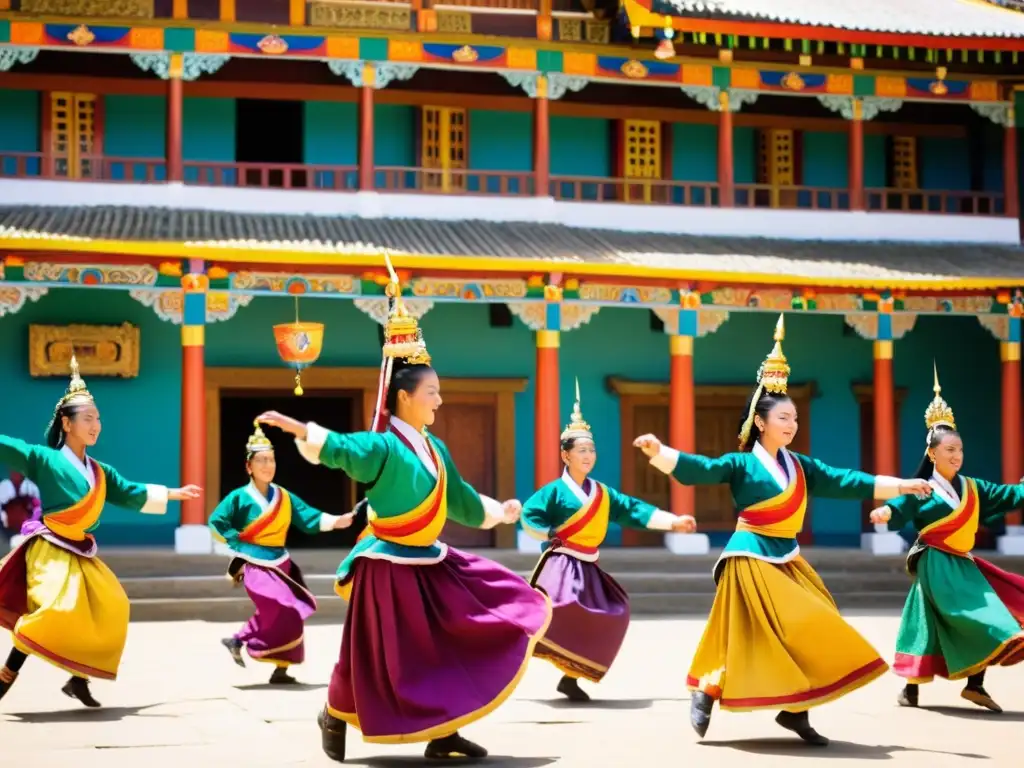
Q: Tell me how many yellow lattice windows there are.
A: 5